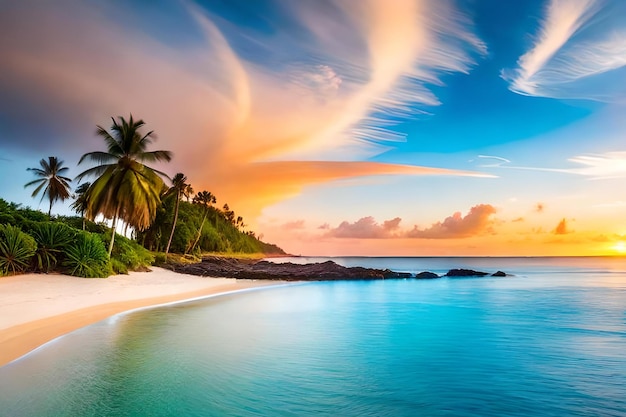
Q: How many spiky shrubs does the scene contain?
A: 3